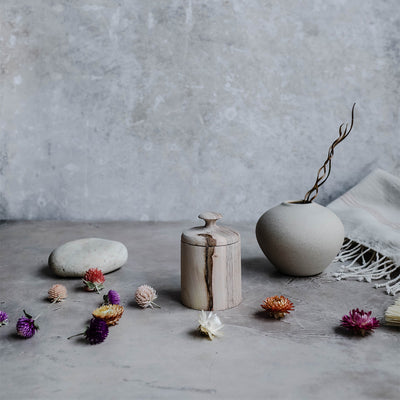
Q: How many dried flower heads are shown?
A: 11